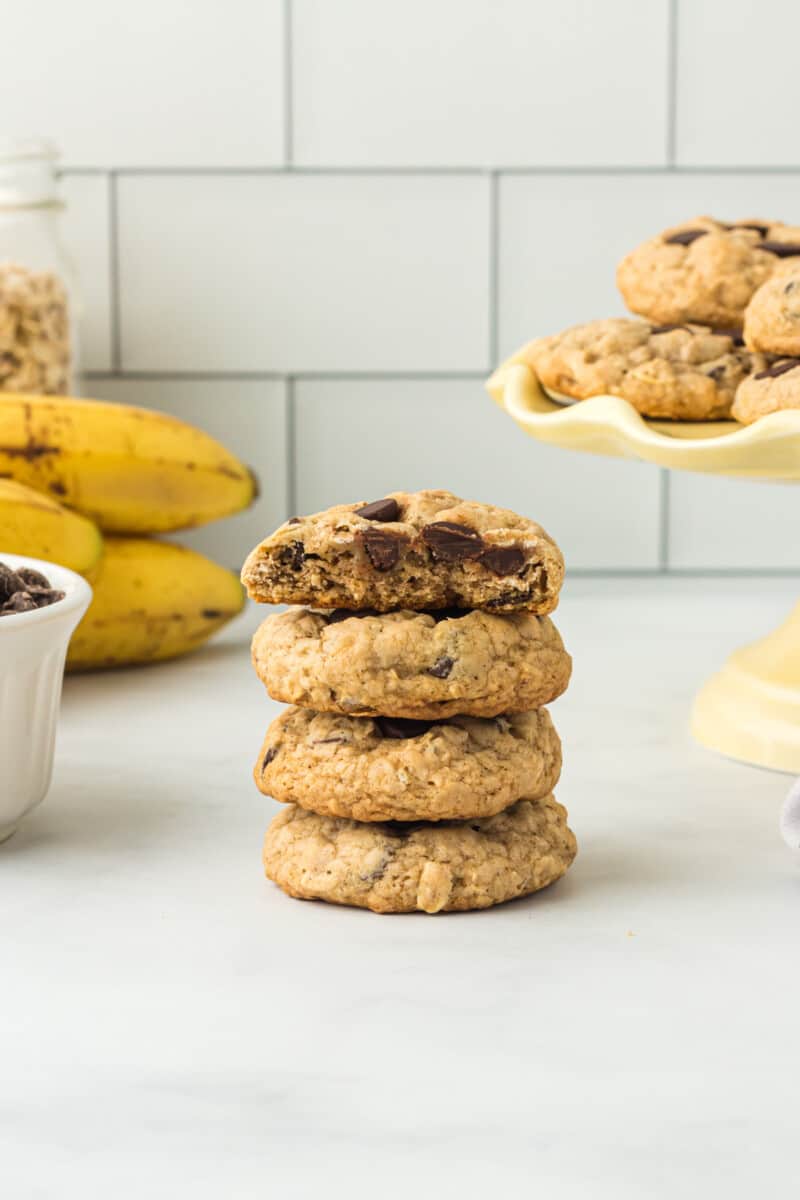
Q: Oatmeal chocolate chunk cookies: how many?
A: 8